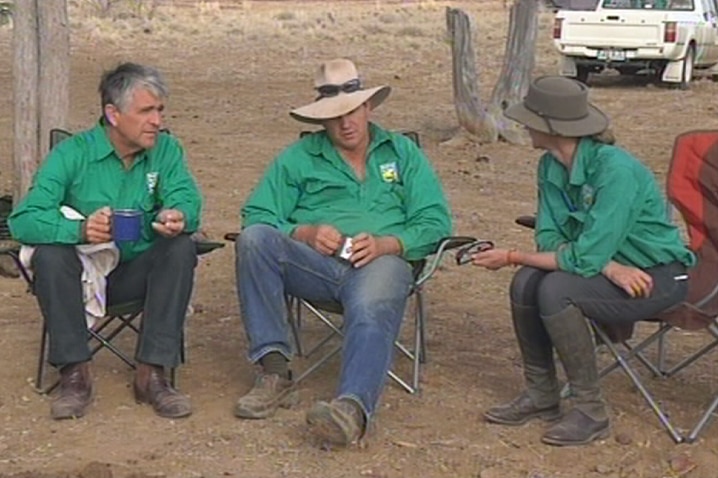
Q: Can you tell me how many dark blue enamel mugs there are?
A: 1